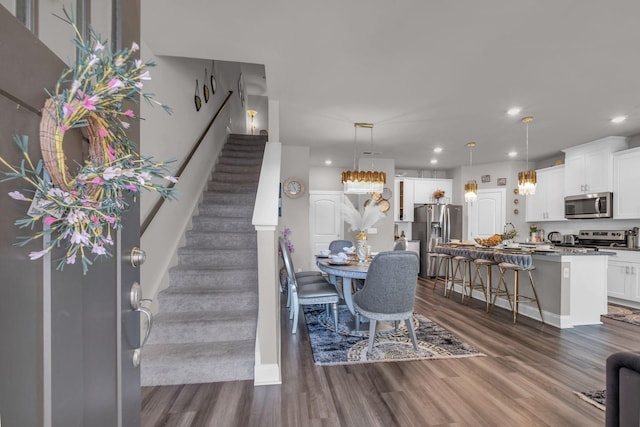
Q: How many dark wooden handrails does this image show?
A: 1